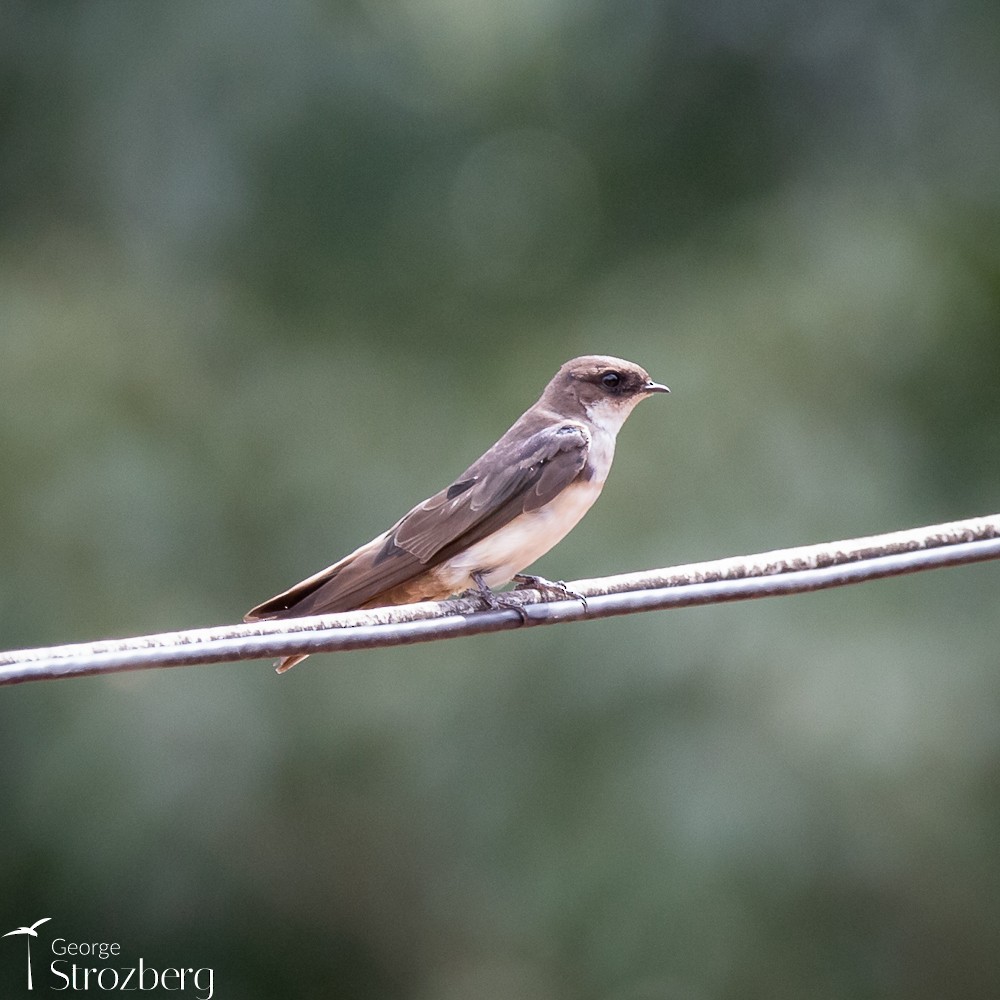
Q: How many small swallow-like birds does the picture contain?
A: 1